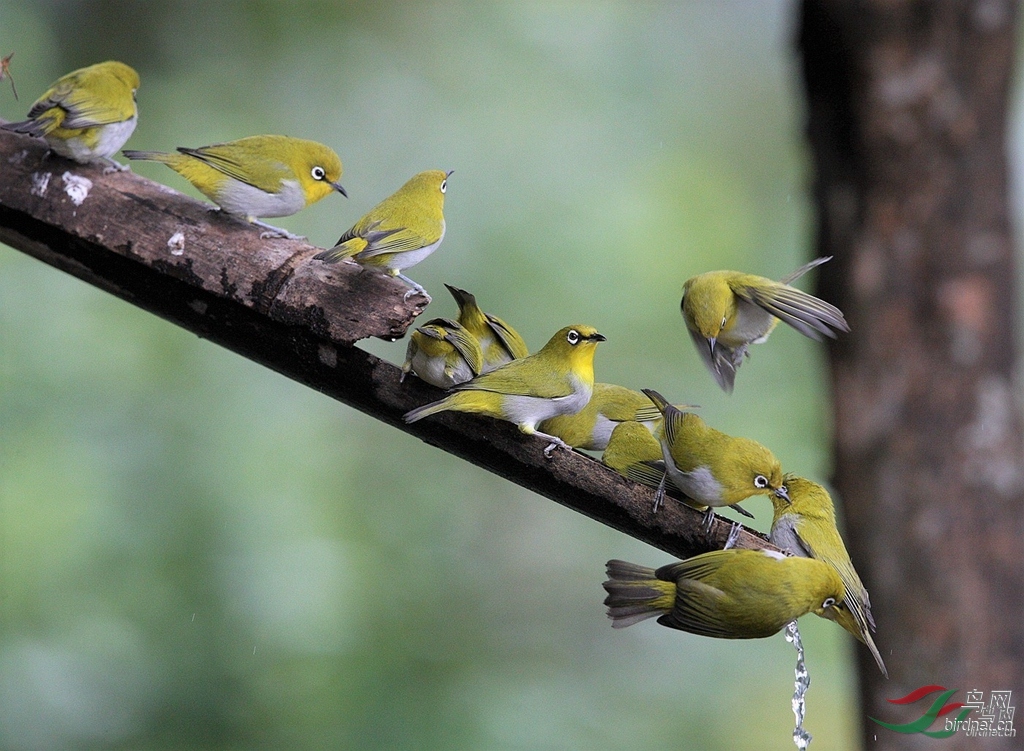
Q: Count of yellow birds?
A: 12